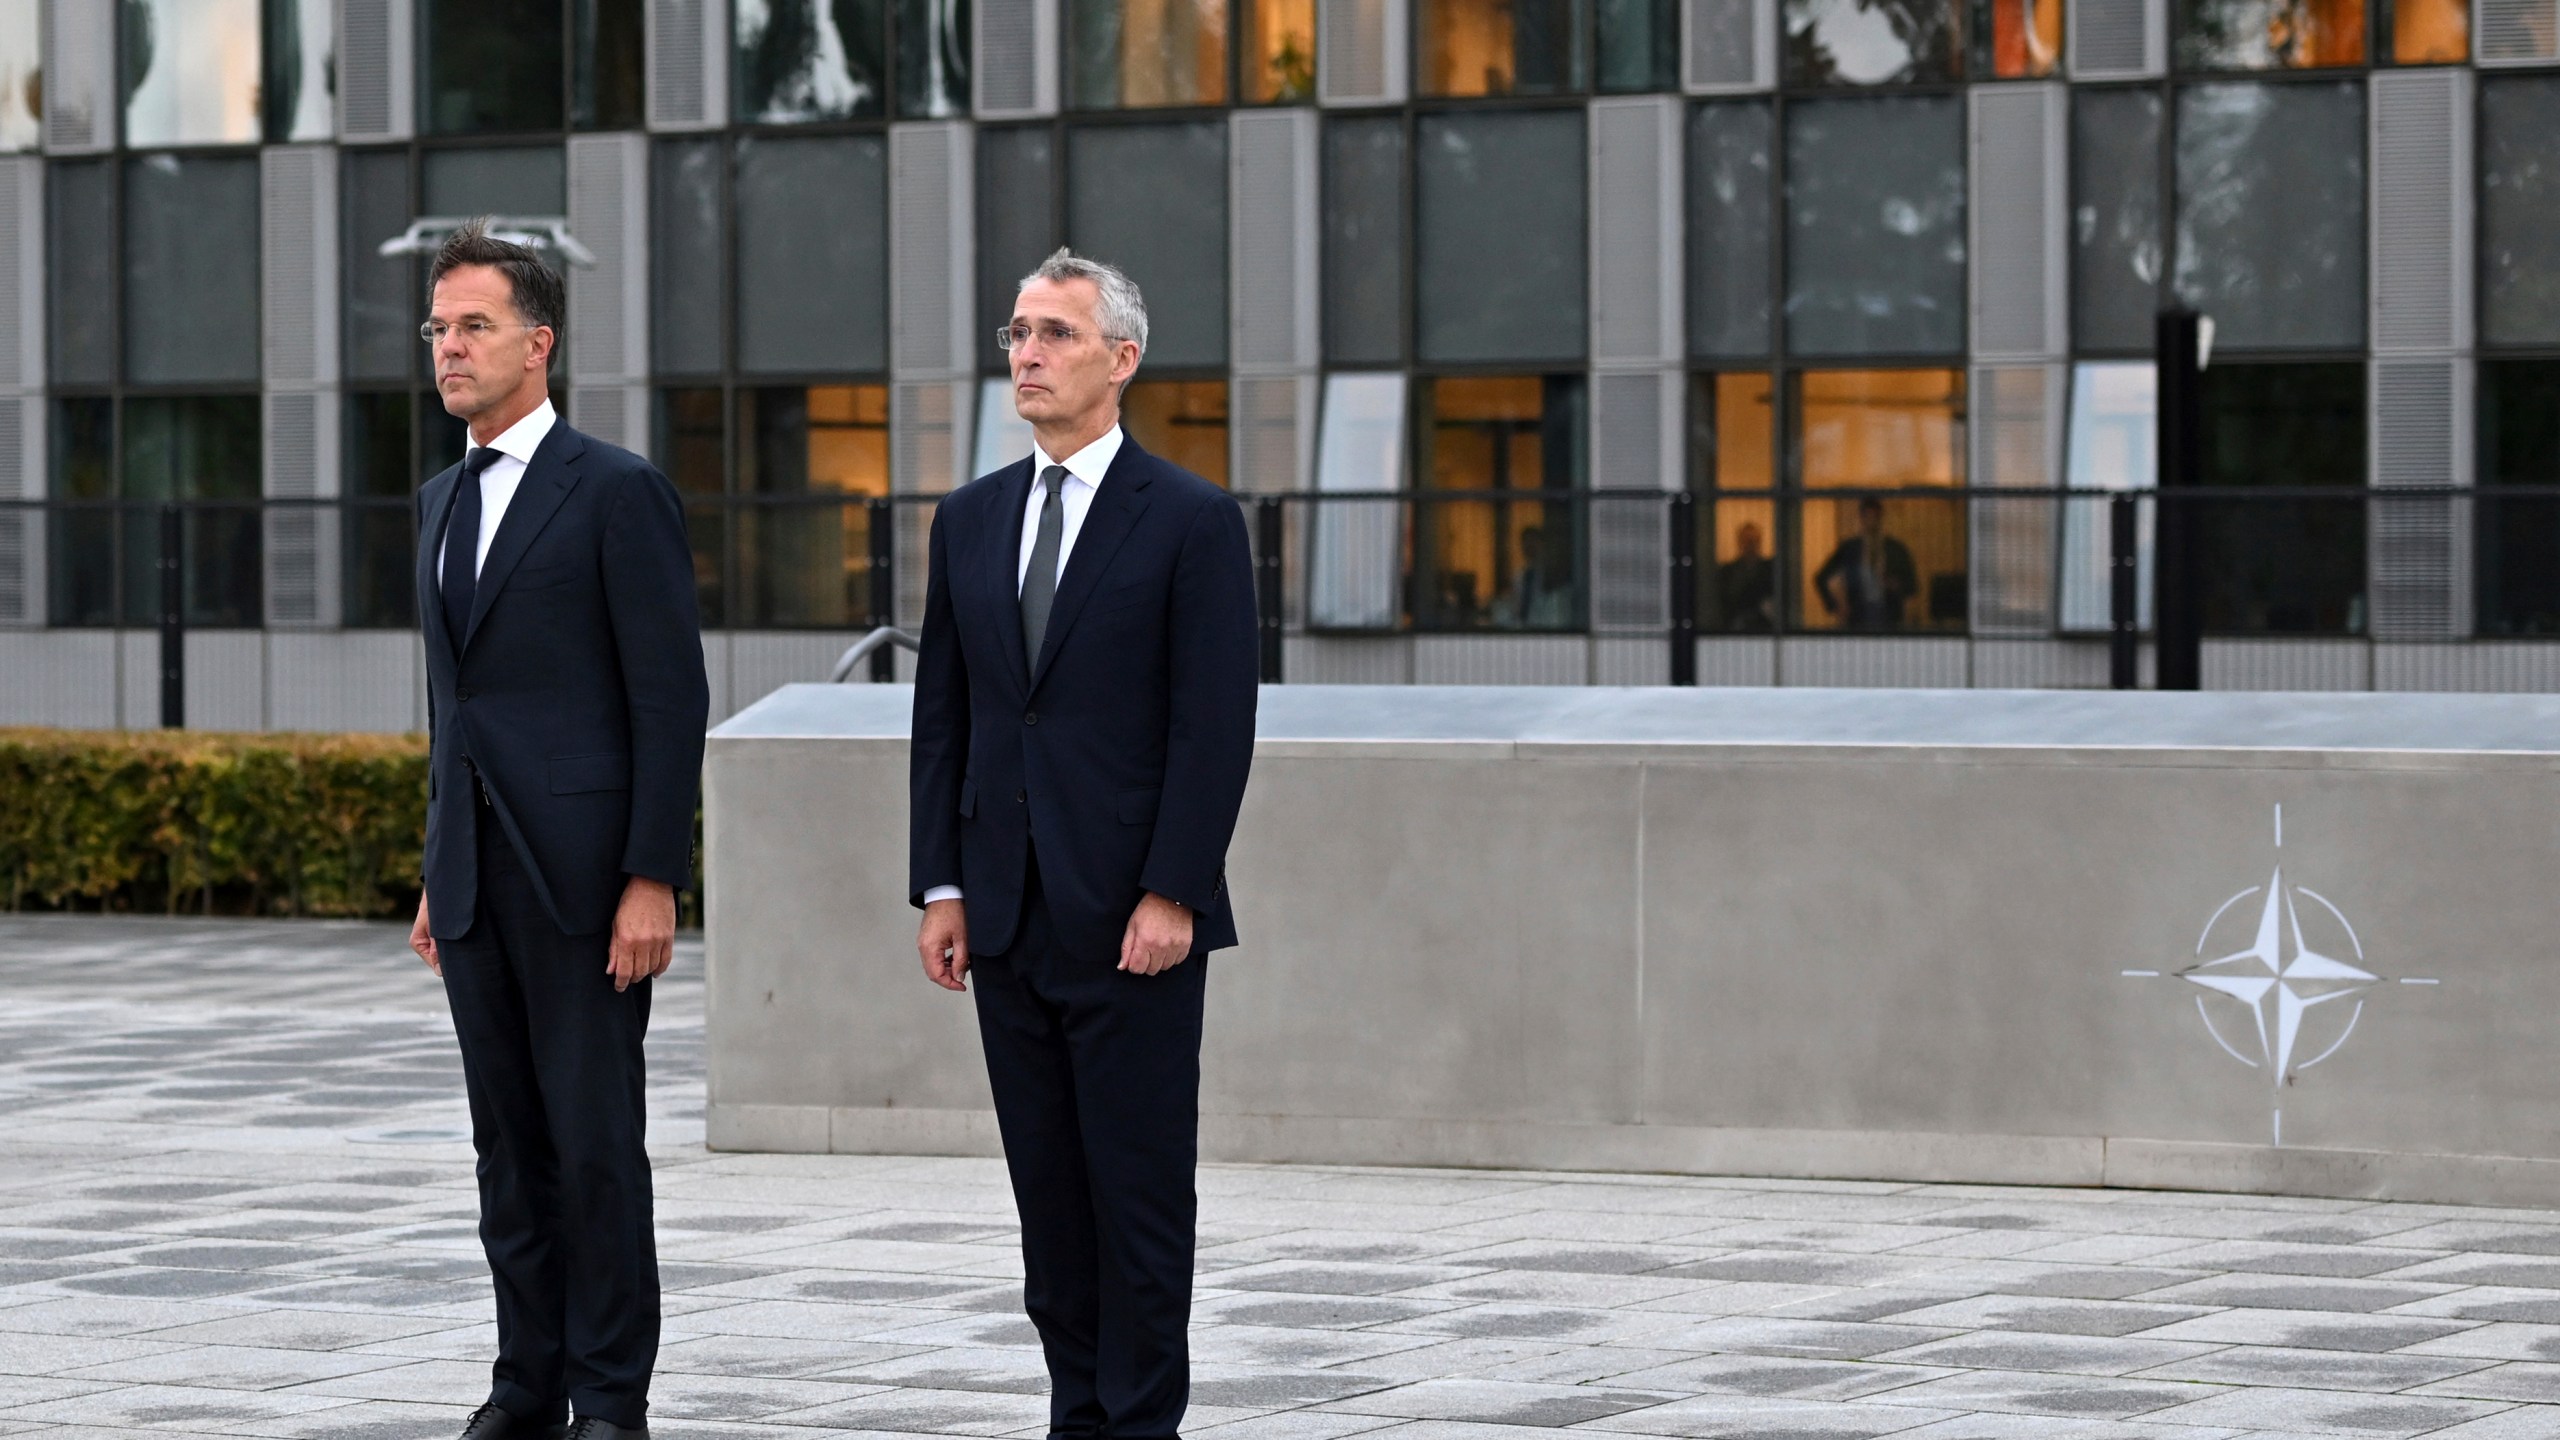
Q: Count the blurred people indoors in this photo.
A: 3